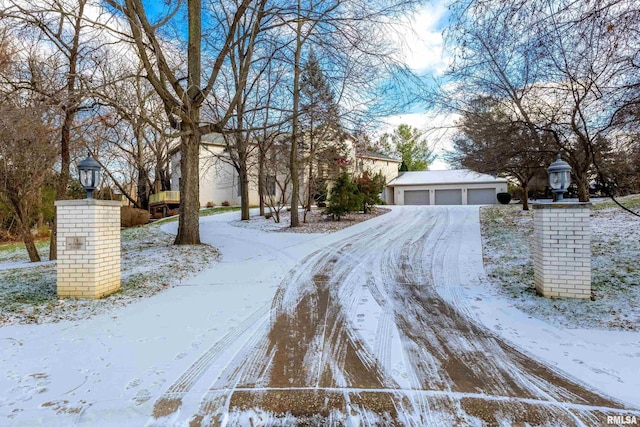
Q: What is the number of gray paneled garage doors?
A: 3